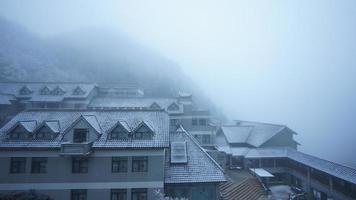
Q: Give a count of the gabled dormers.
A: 11